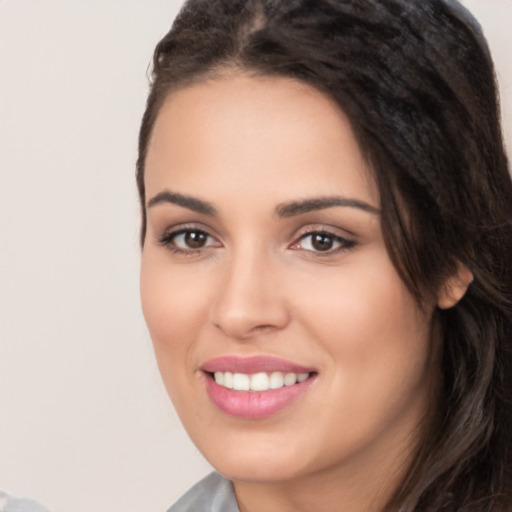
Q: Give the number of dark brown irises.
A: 2